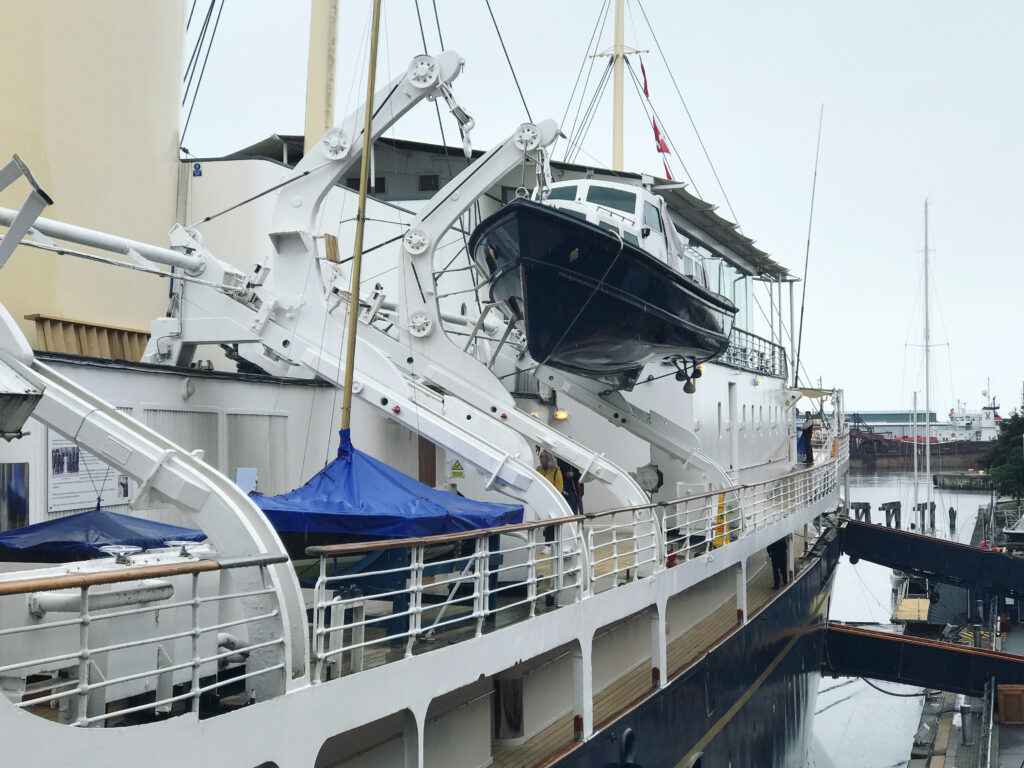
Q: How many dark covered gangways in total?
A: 2